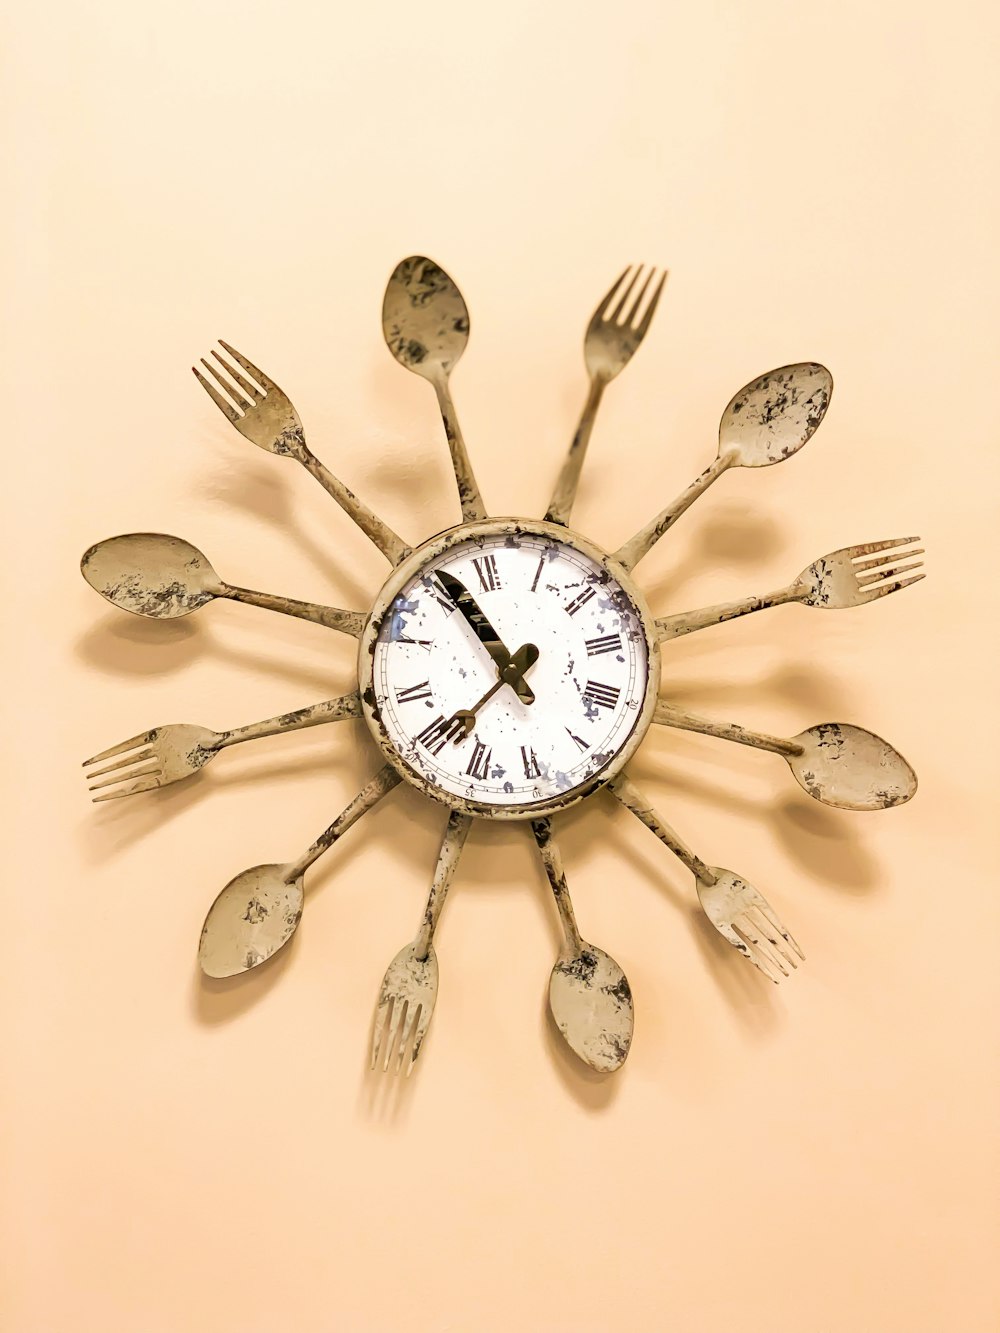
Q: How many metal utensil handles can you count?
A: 12